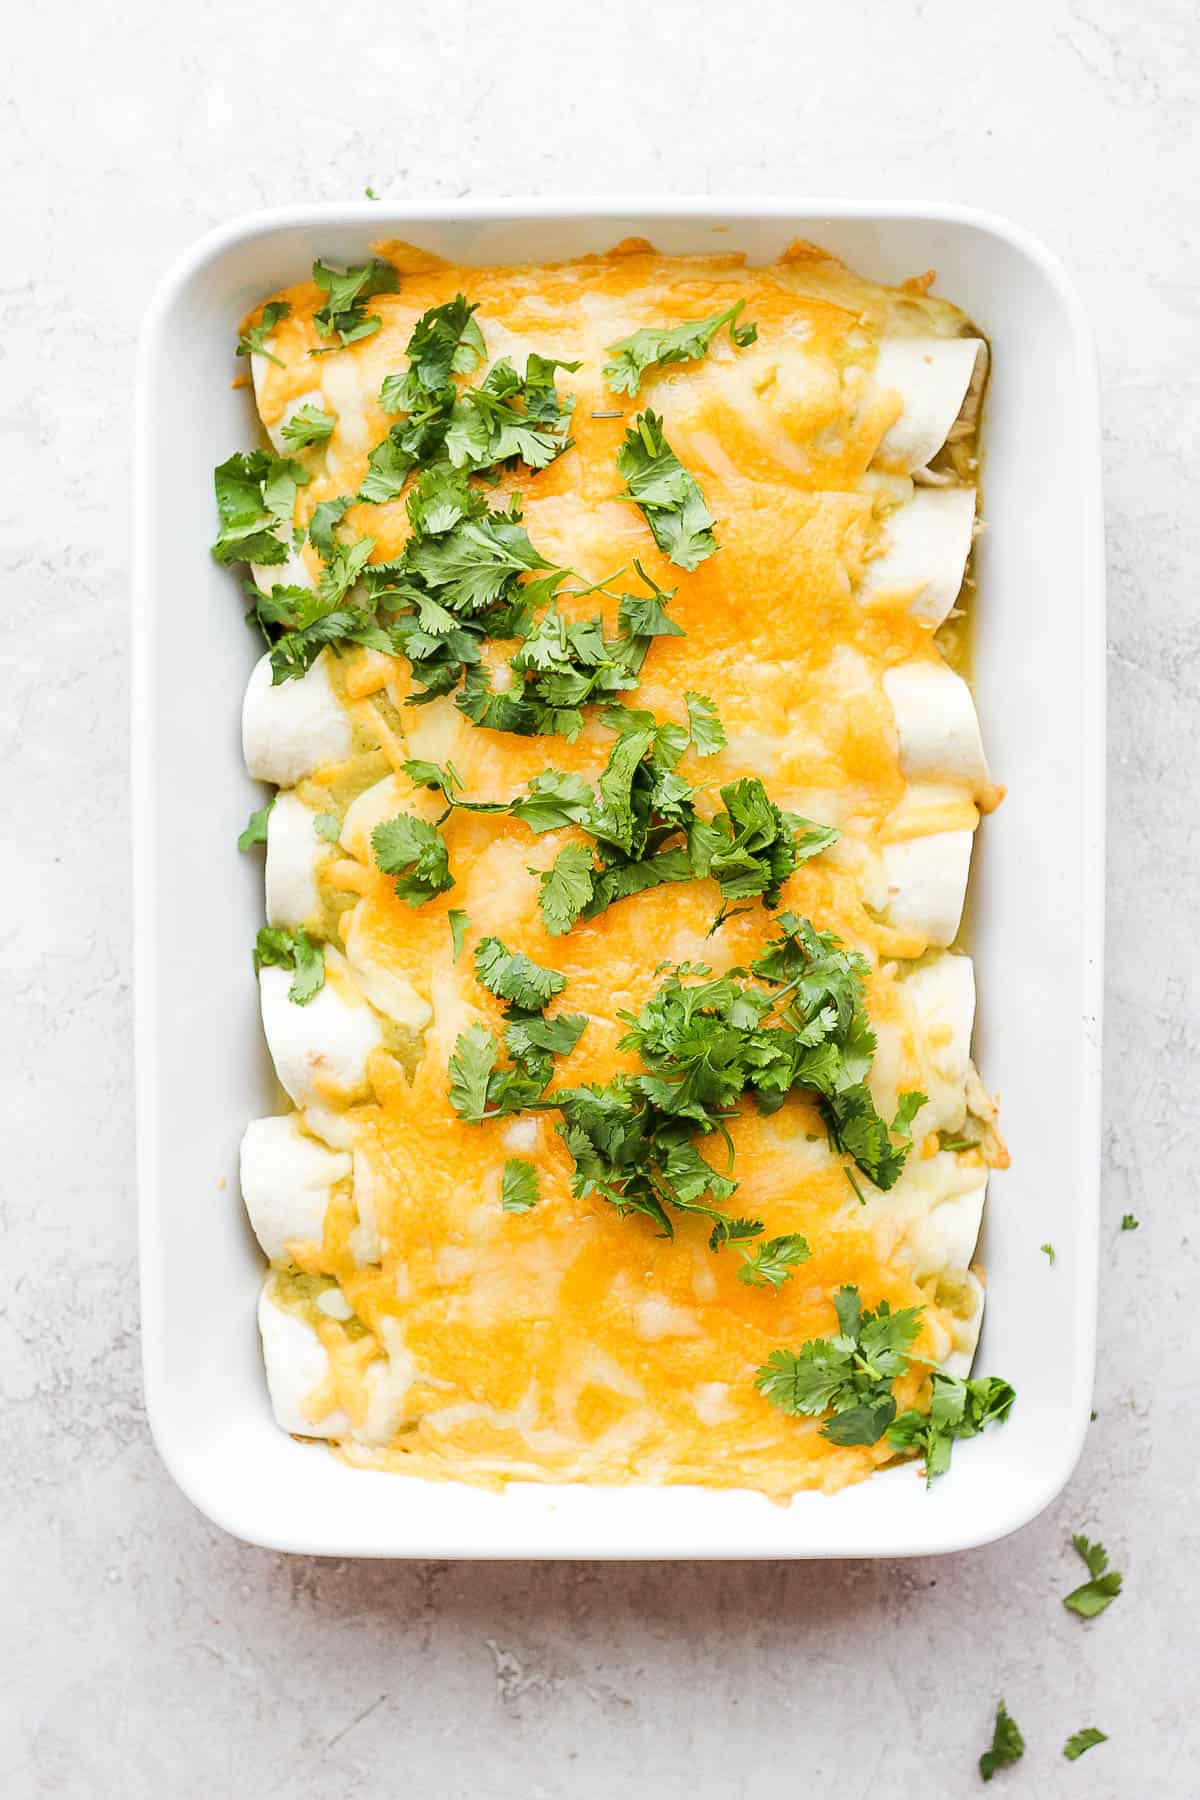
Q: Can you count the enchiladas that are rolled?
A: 7